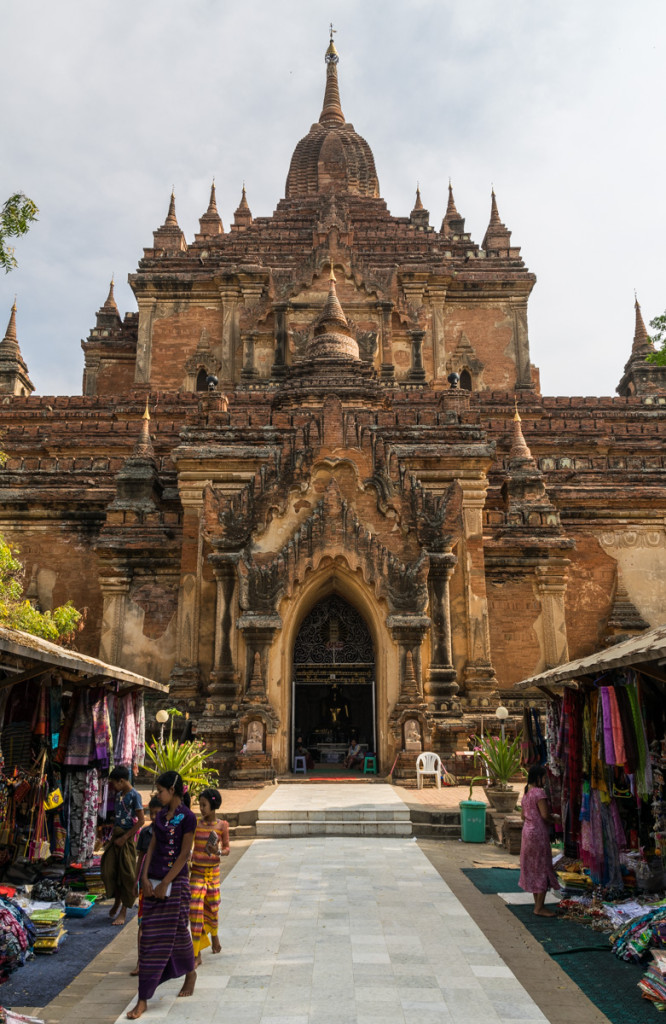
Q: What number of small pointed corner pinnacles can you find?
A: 11